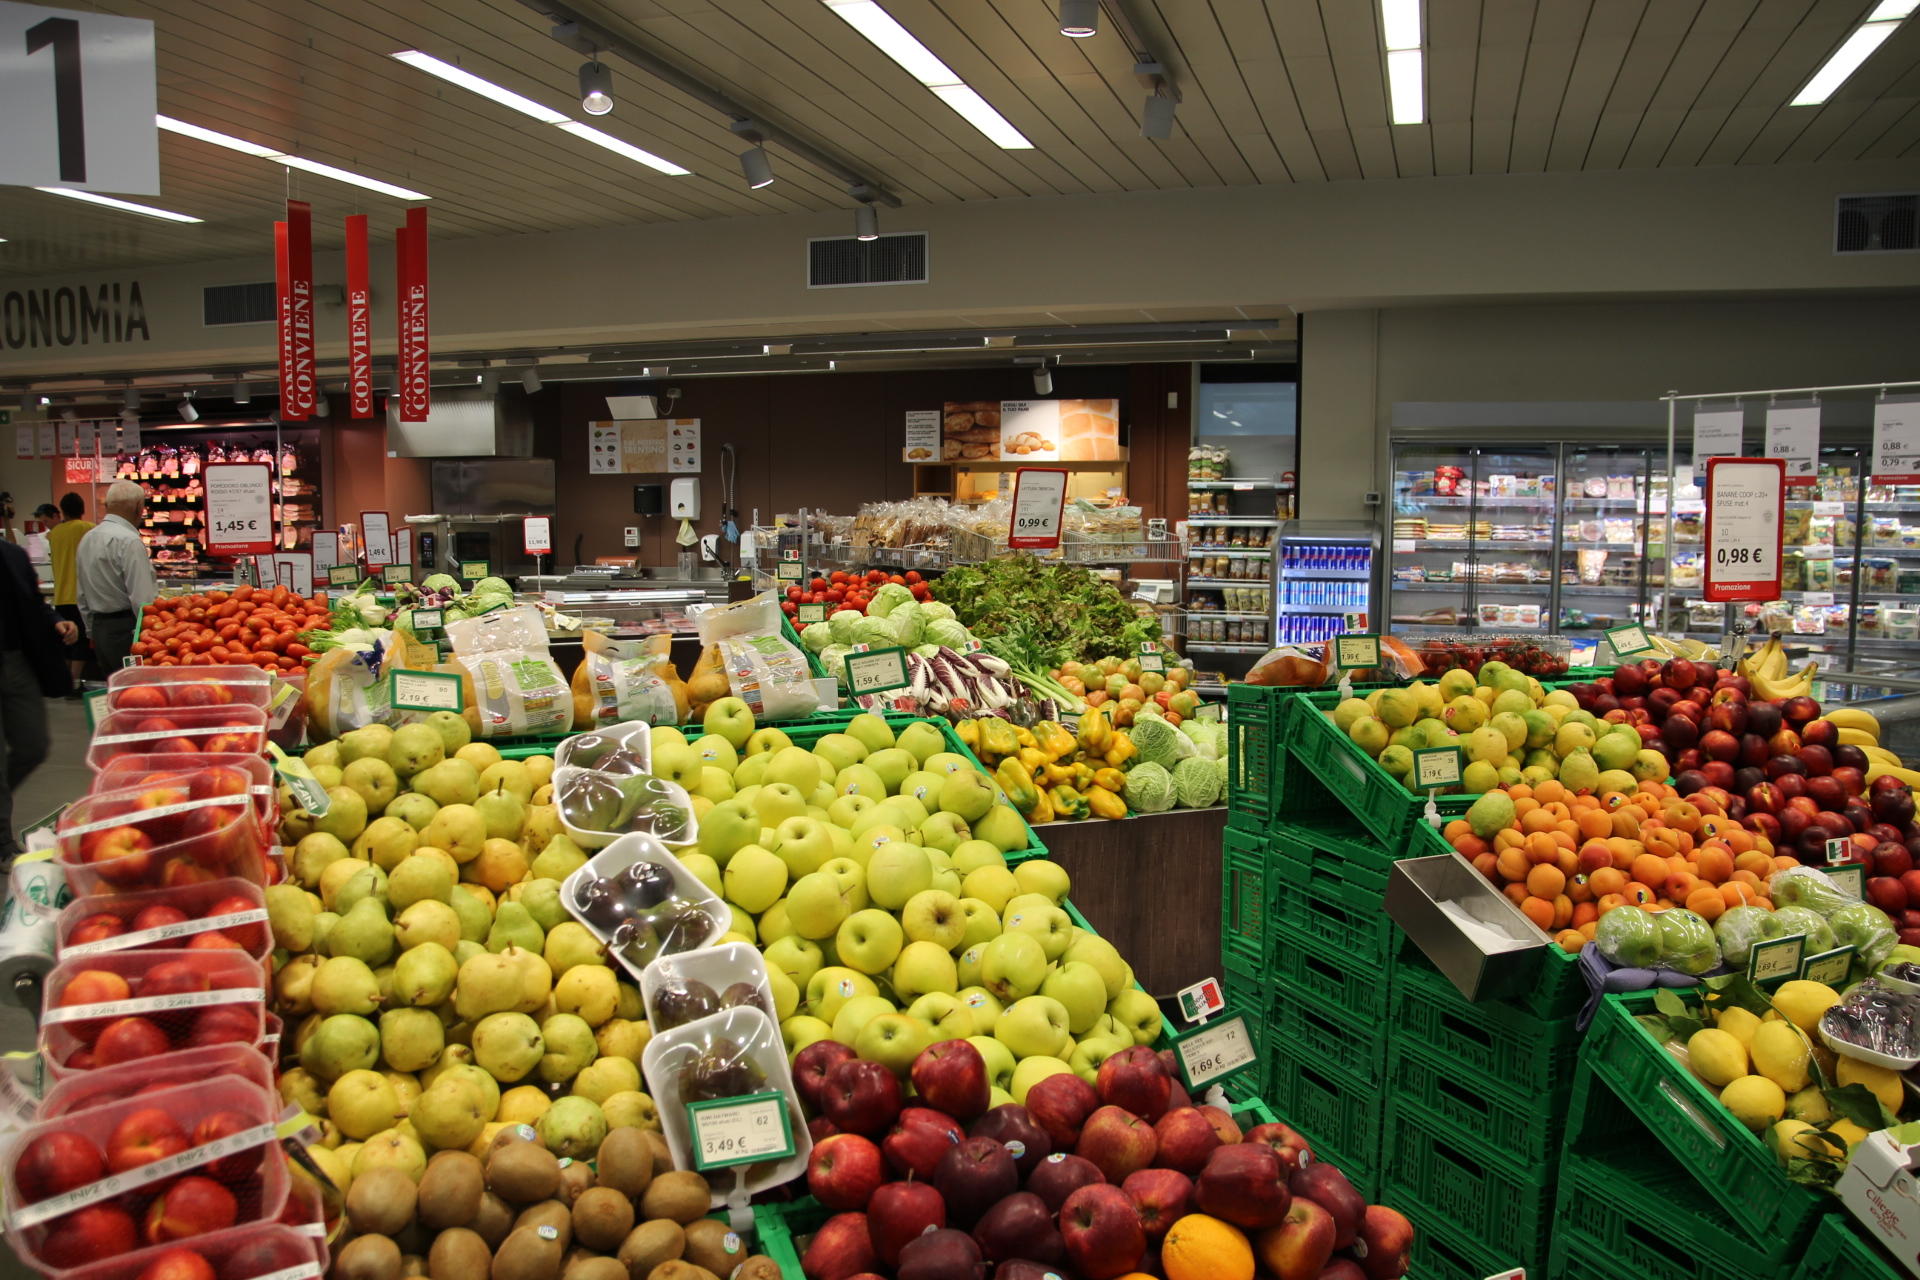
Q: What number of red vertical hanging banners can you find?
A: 5